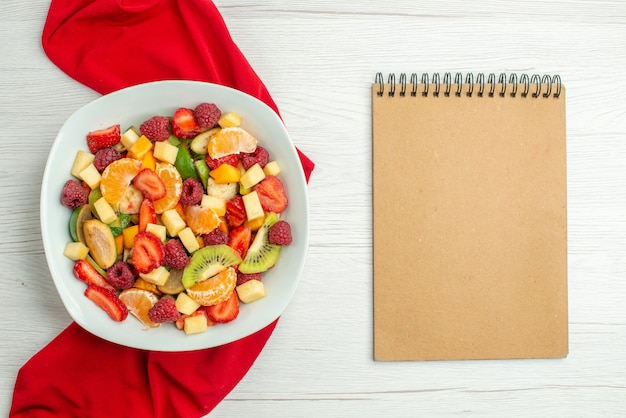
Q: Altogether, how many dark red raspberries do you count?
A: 12